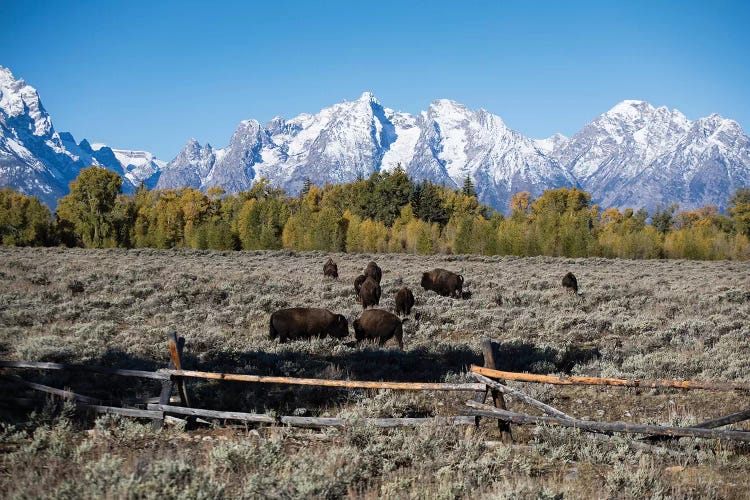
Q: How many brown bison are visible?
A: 9